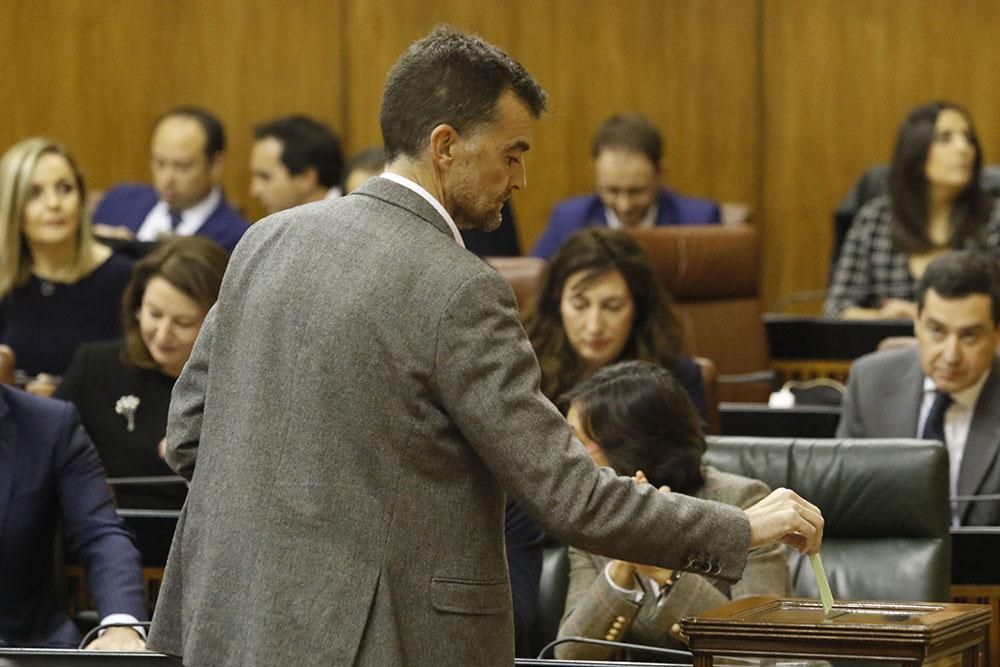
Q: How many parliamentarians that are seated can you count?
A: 11